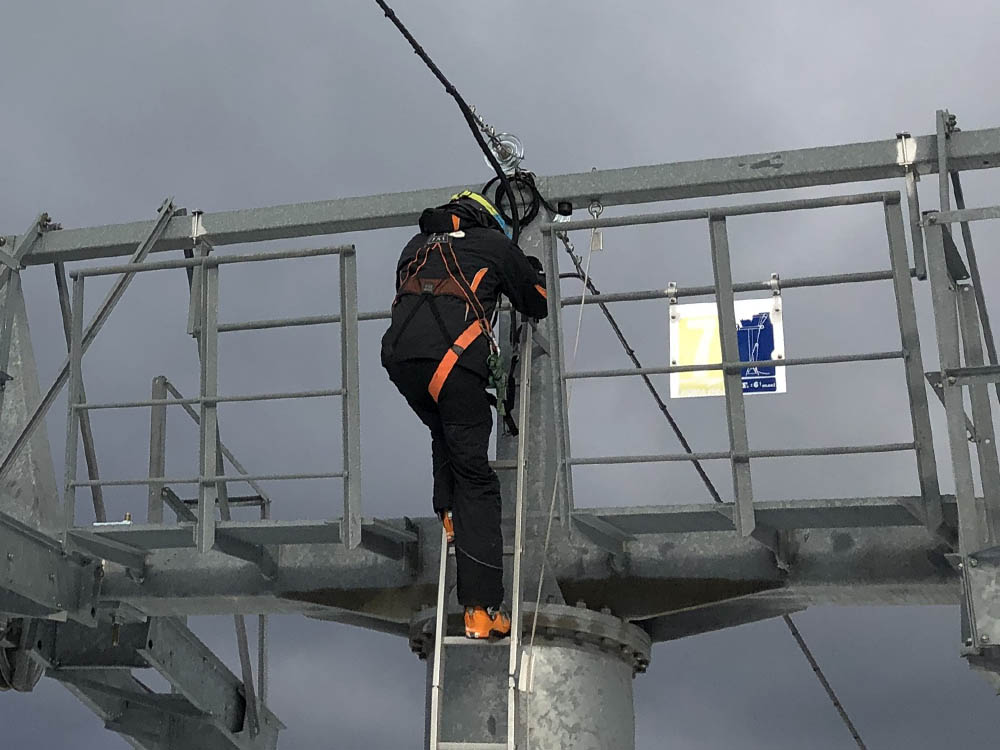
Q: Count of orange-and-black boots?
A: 2